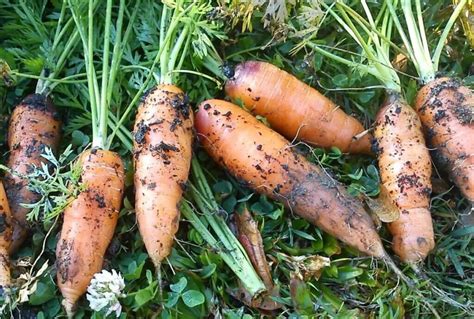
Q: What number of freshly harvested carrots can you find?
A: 8